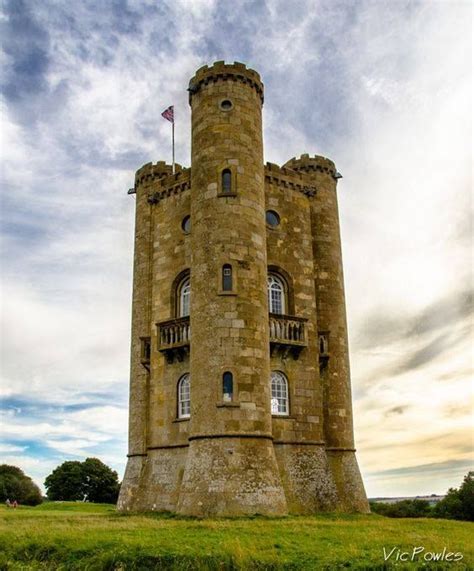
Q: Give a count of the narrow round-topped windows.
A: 3